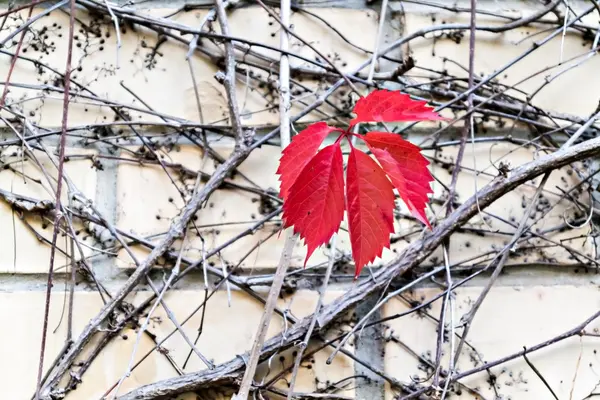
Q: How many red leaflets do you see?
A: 5